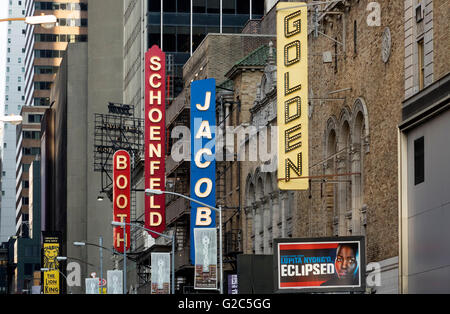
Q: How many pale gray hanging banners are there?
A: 4